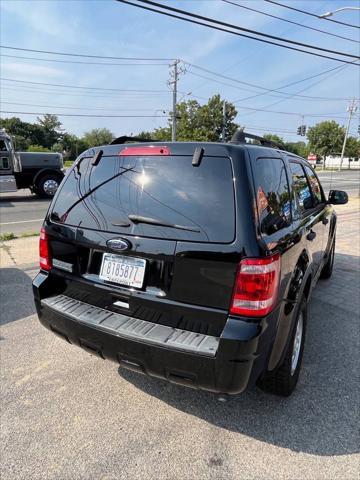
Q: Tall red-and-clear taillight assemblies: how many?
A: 2